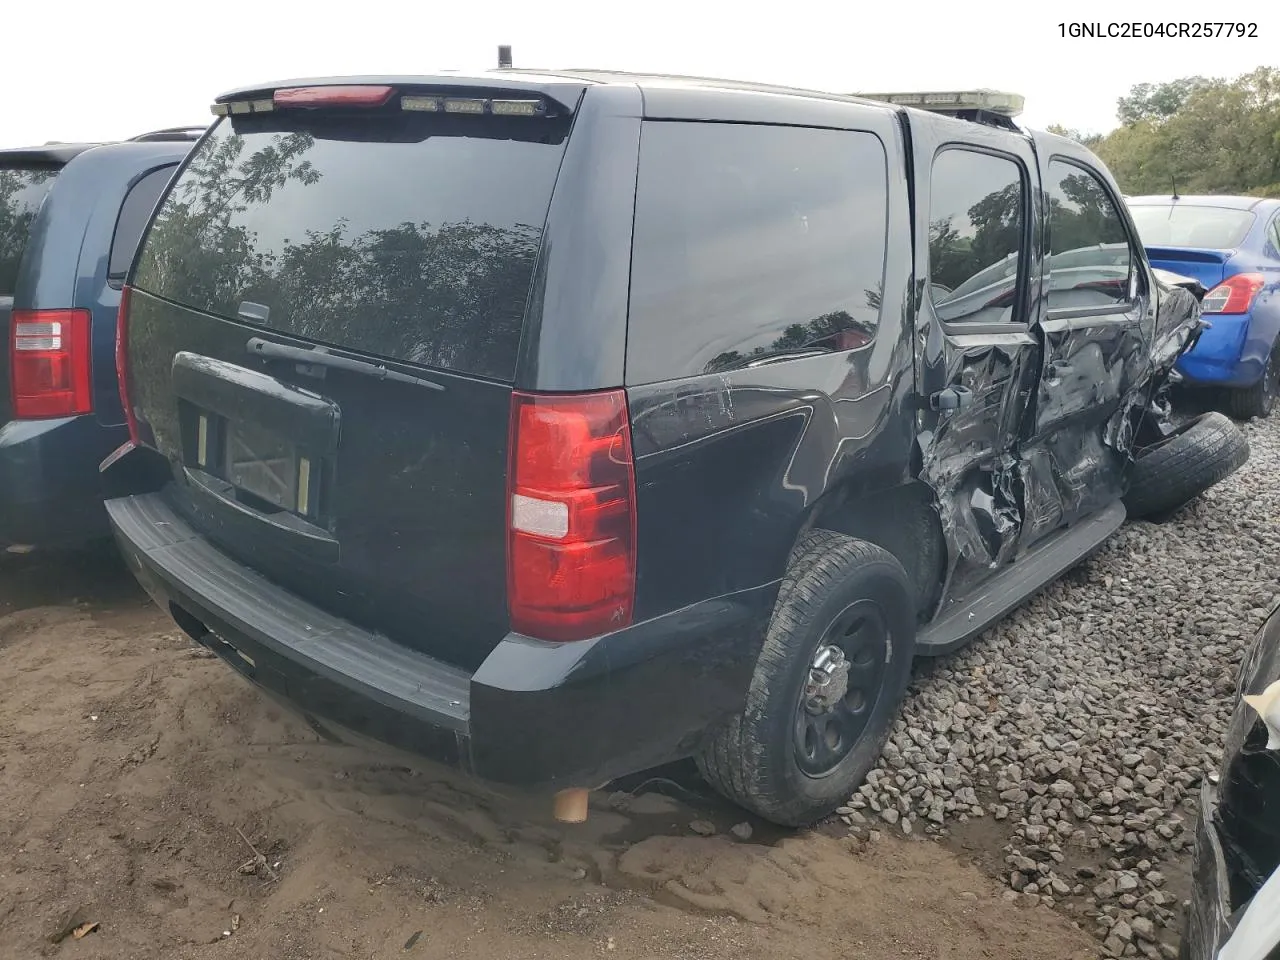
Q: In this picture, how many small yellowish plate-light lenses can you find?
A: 2